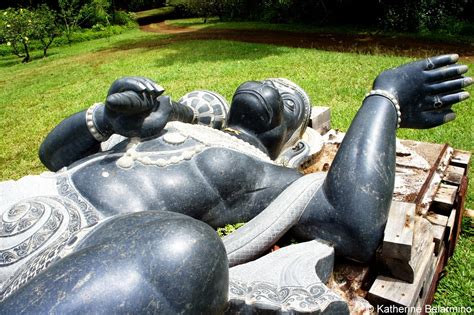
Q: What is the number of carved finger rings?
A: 2